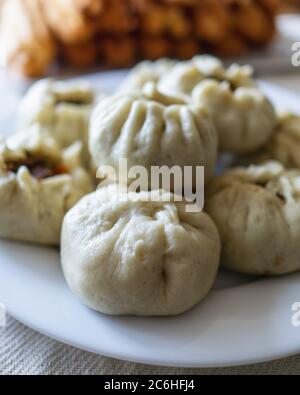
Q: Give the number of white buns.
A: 8